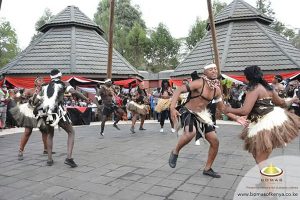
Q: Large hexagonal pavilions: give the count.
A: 2